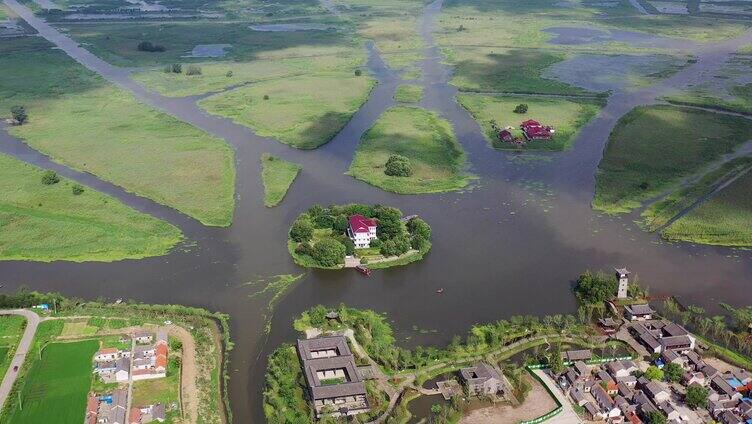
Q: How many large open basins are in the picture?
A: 1